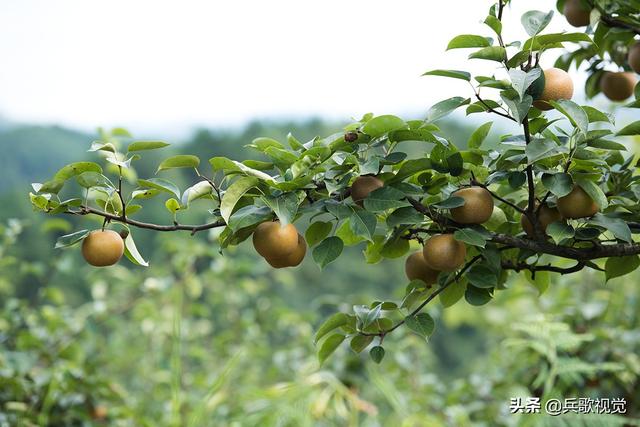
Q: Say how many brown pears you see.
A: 13